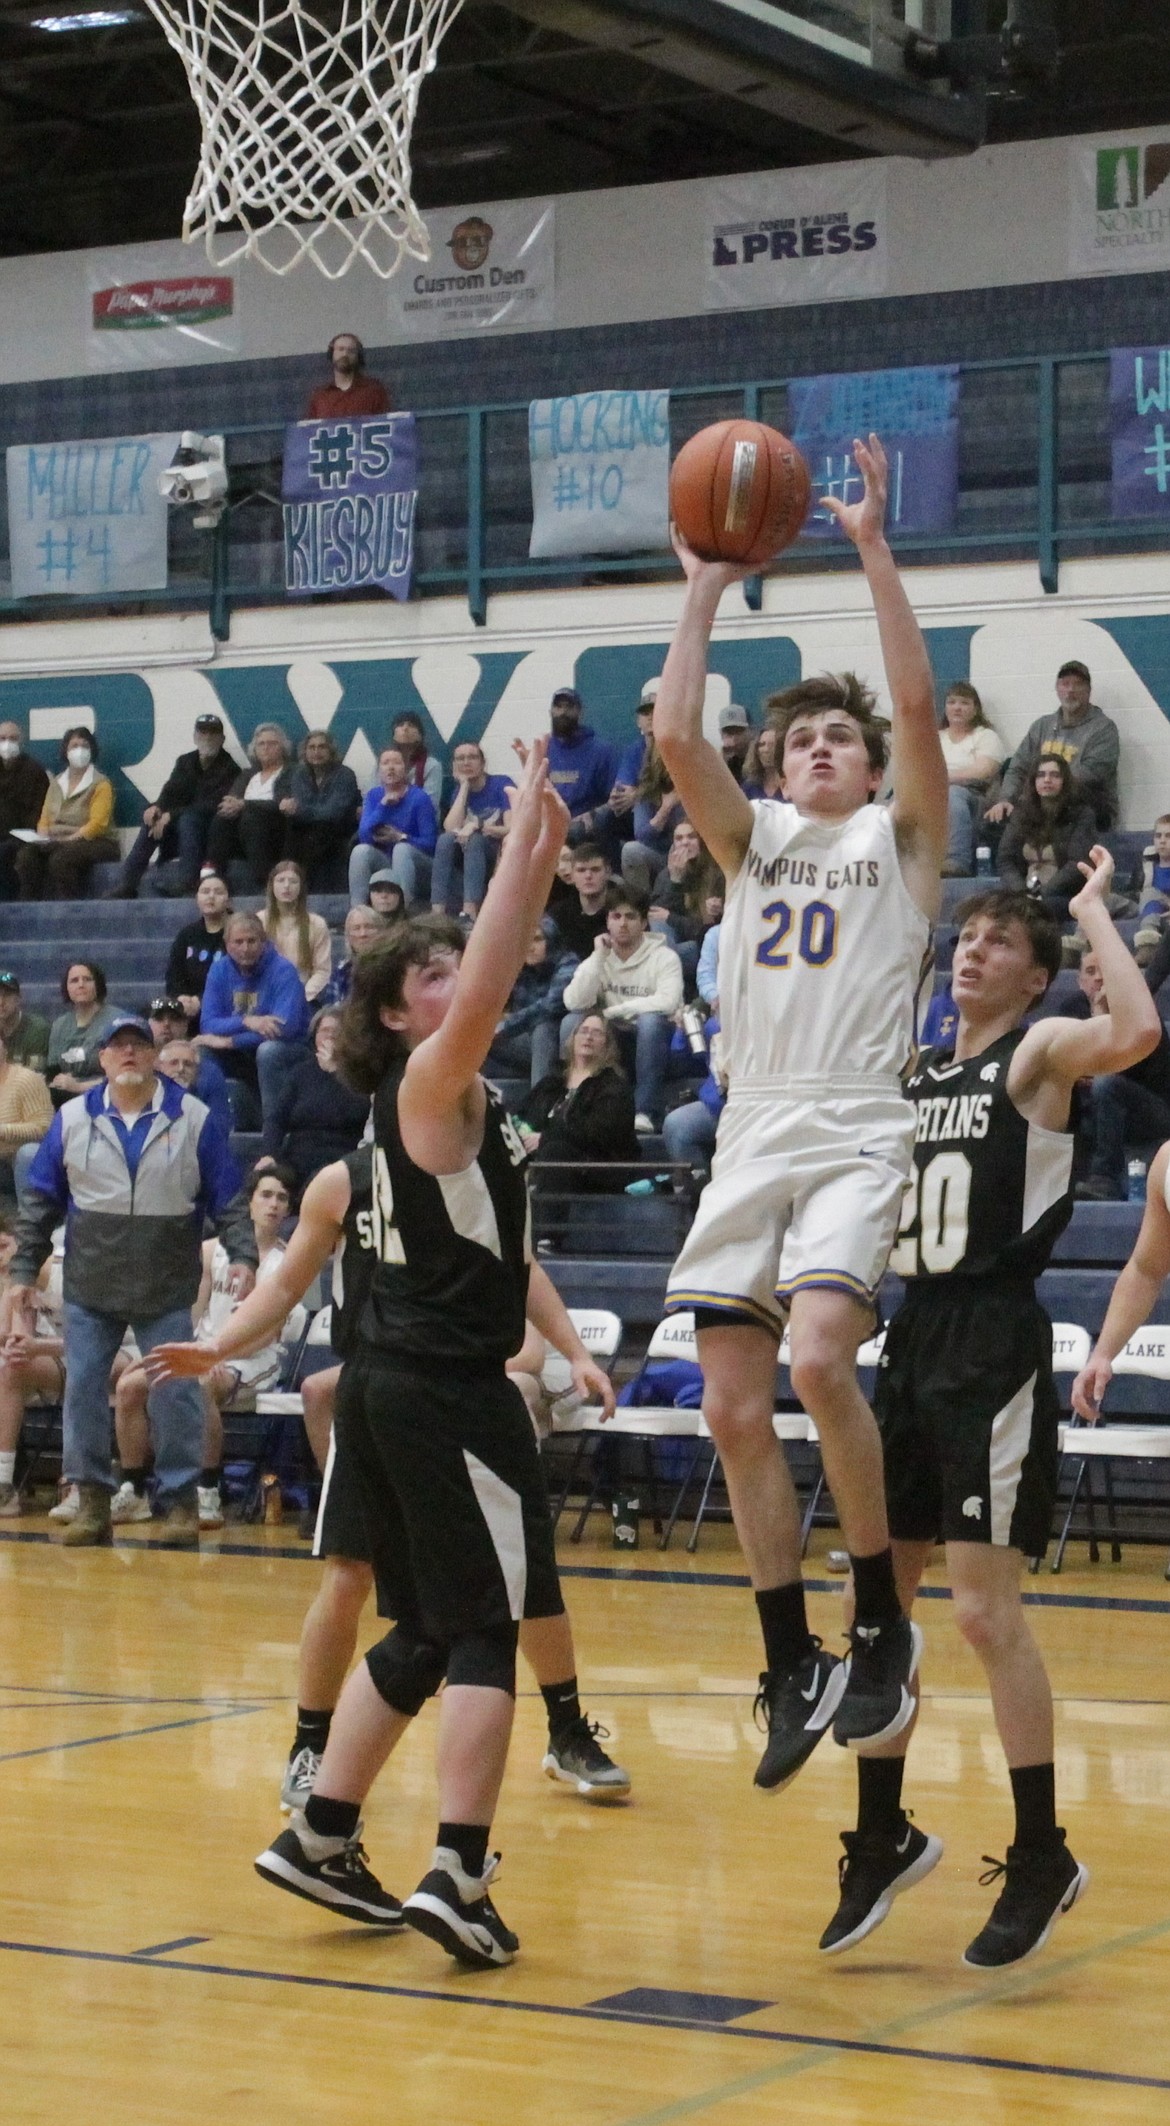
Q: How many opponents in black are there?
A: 3